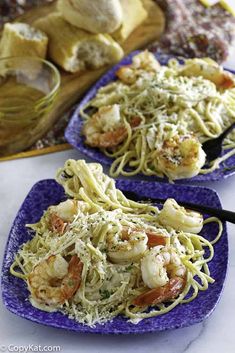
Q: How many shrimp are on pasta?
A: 9